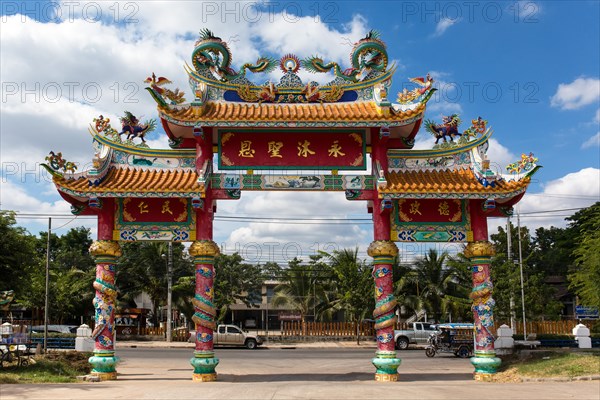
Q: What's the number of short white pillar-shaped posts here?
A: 4